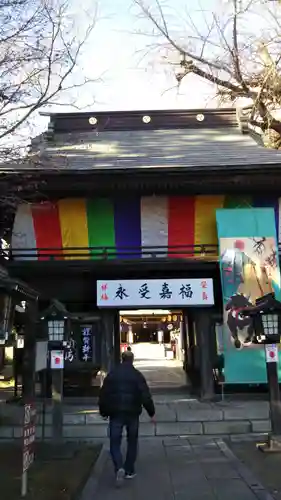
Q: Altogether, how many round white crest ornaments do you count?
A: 3